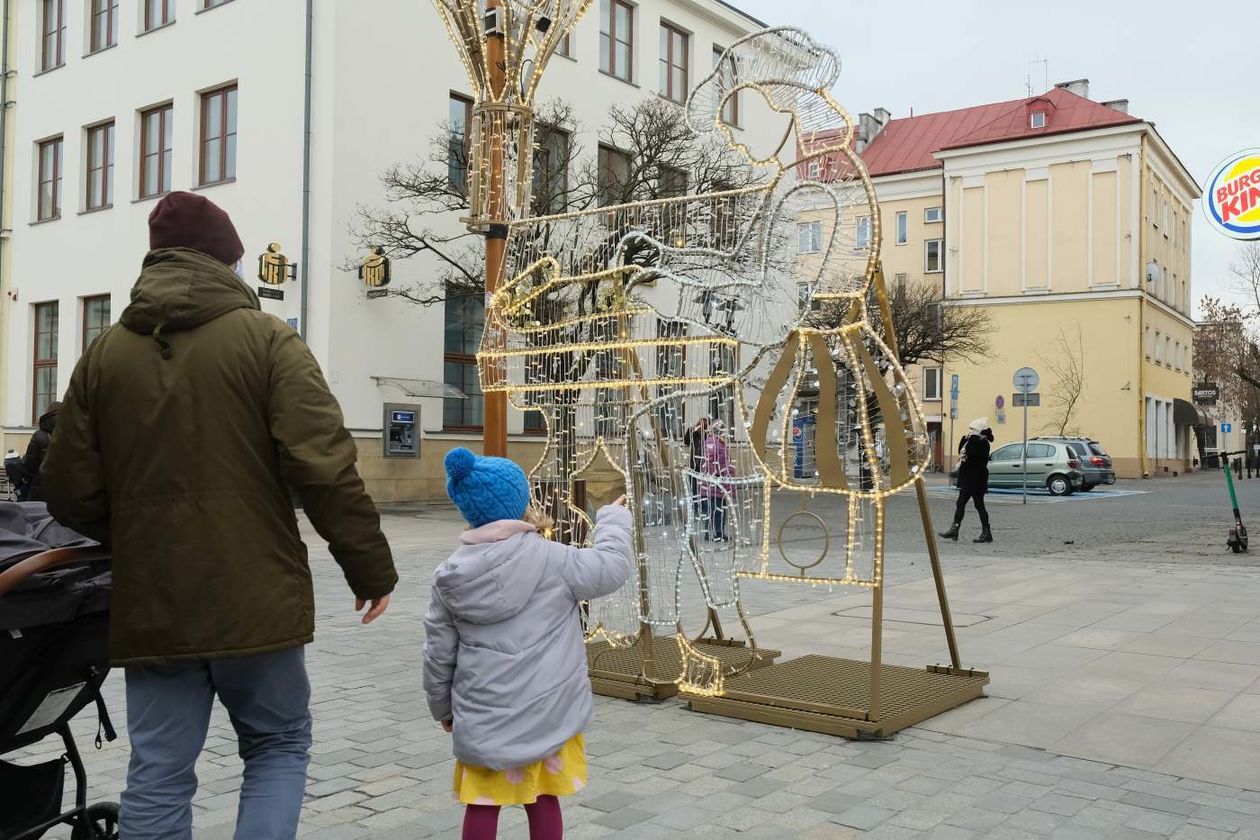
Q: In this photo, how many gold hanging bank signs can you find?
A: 2